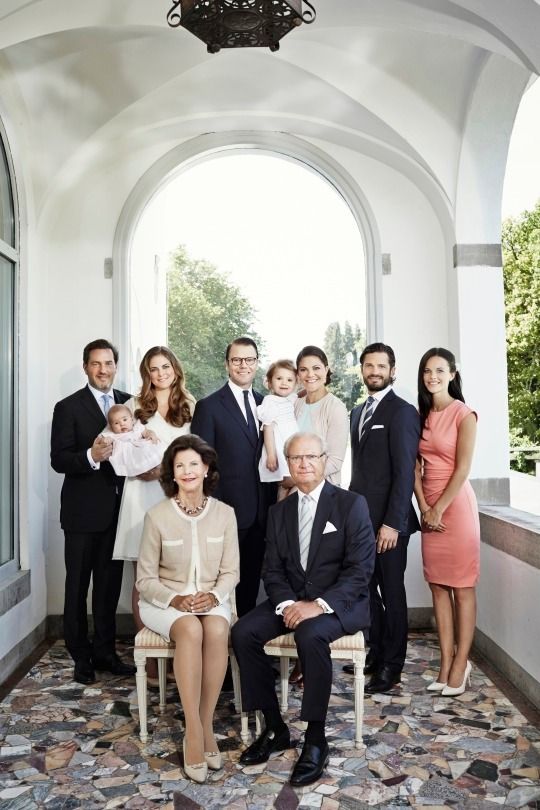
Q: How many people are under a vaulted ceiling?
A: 10